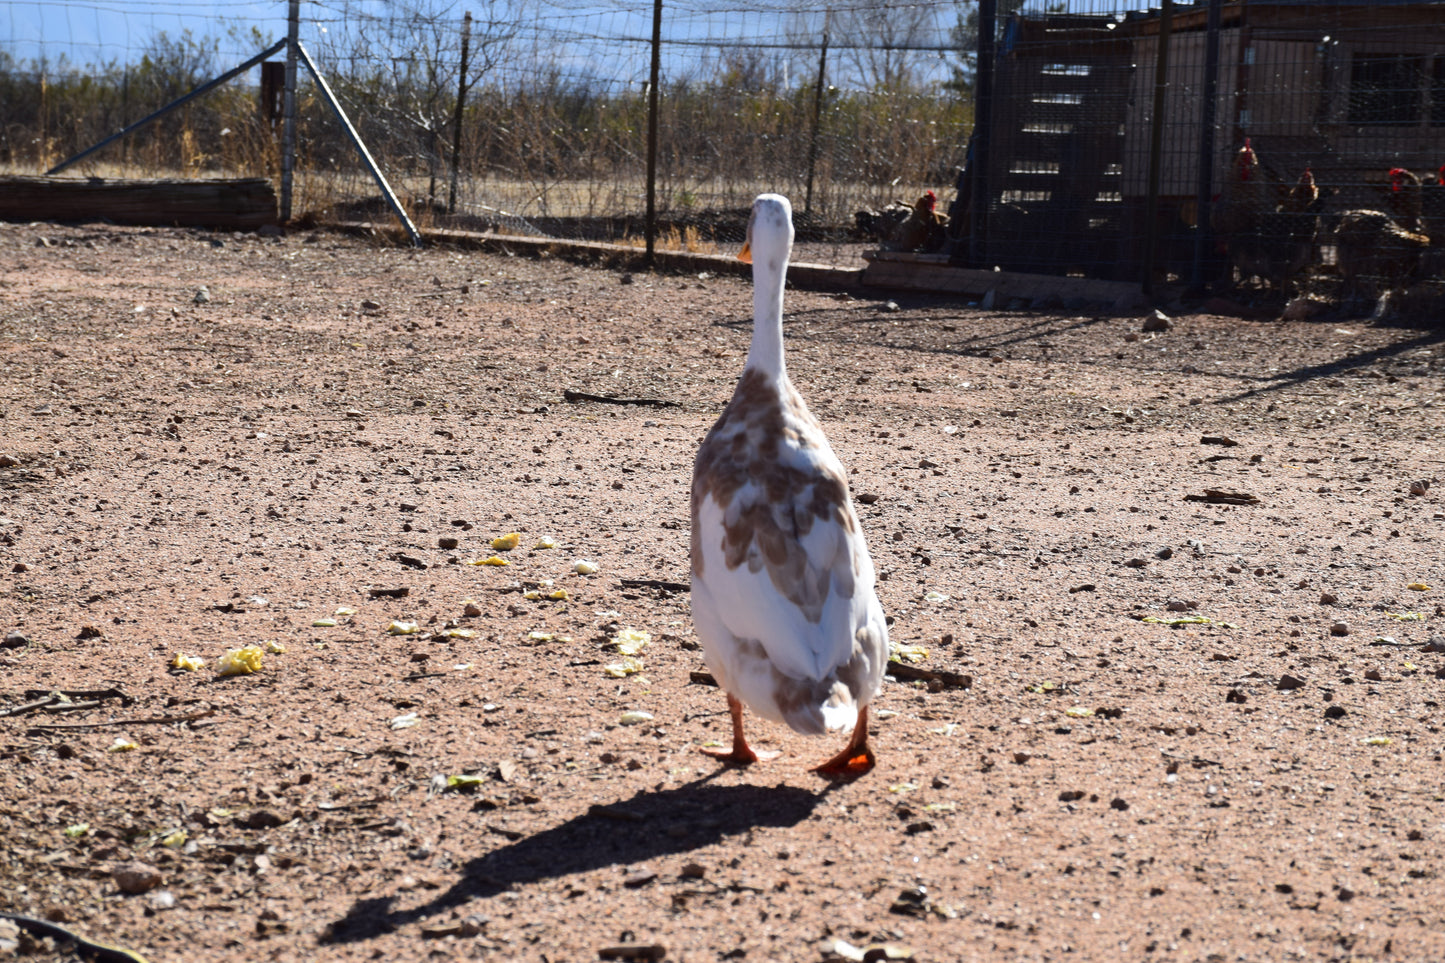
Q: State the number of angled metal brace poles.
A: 2